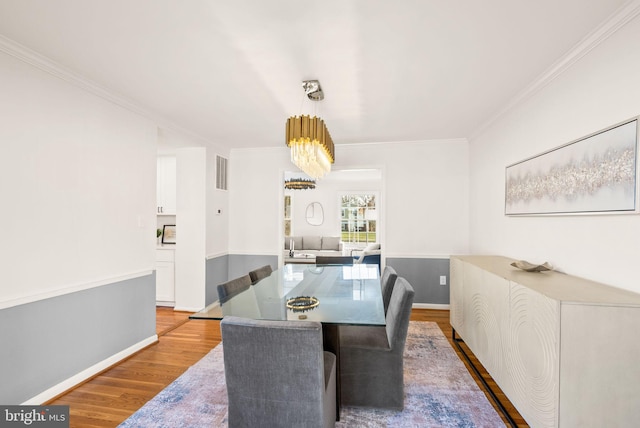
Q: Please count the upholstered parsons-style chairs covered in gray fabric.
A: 6